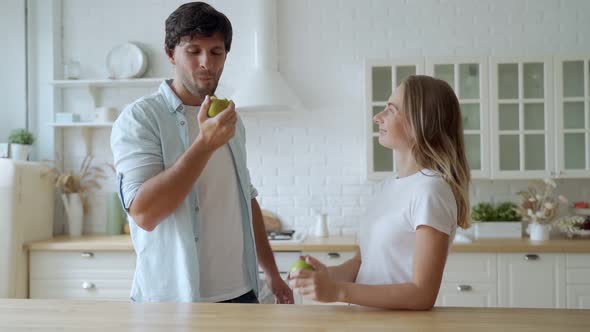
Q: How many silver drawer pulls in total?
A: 5